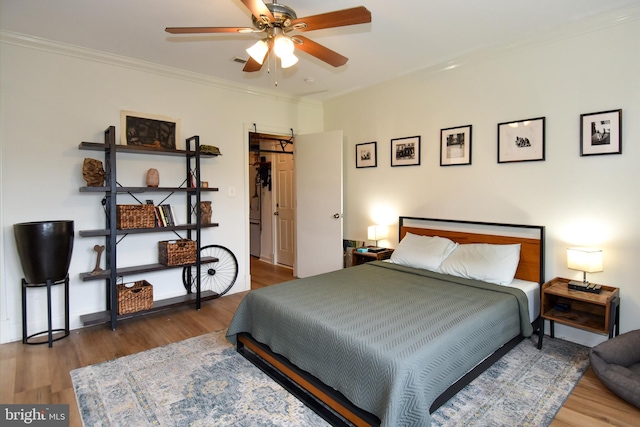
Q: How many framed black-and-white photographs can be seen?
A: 5